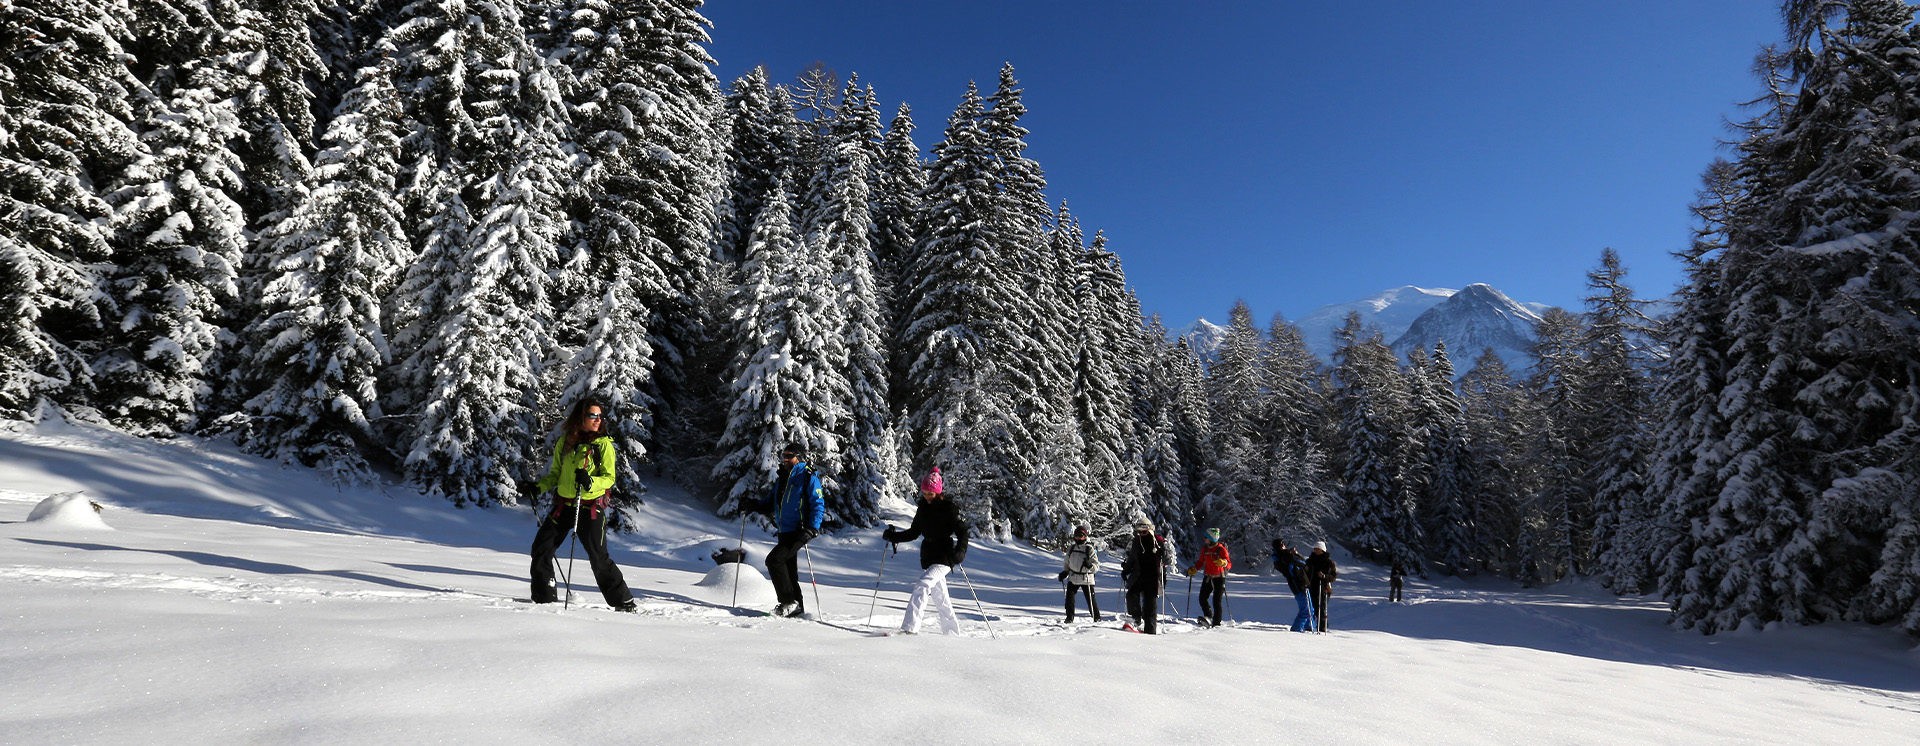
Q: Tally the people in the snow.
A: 9